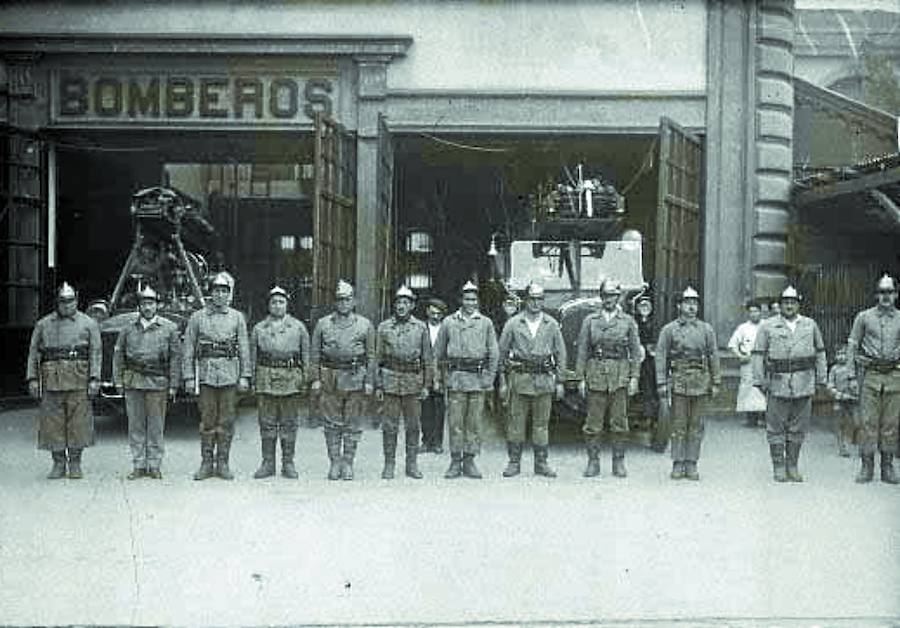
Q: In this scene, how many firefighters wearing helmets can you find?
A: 12